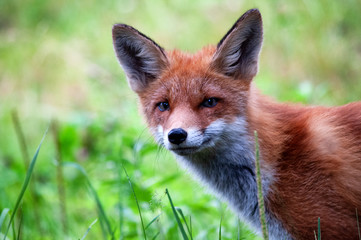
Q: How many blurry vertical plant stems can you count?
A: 2